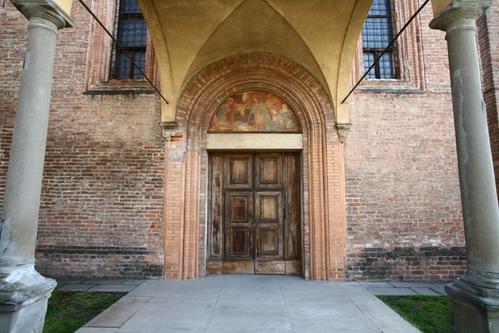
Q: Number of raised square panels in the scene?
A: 6